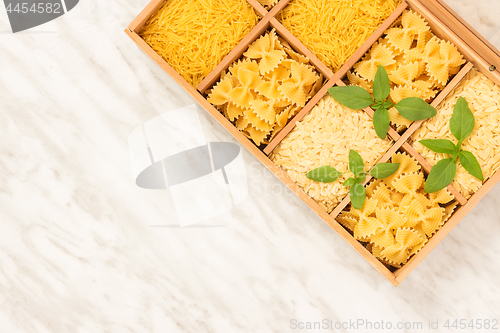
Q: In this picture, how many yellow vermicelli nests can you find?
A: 2